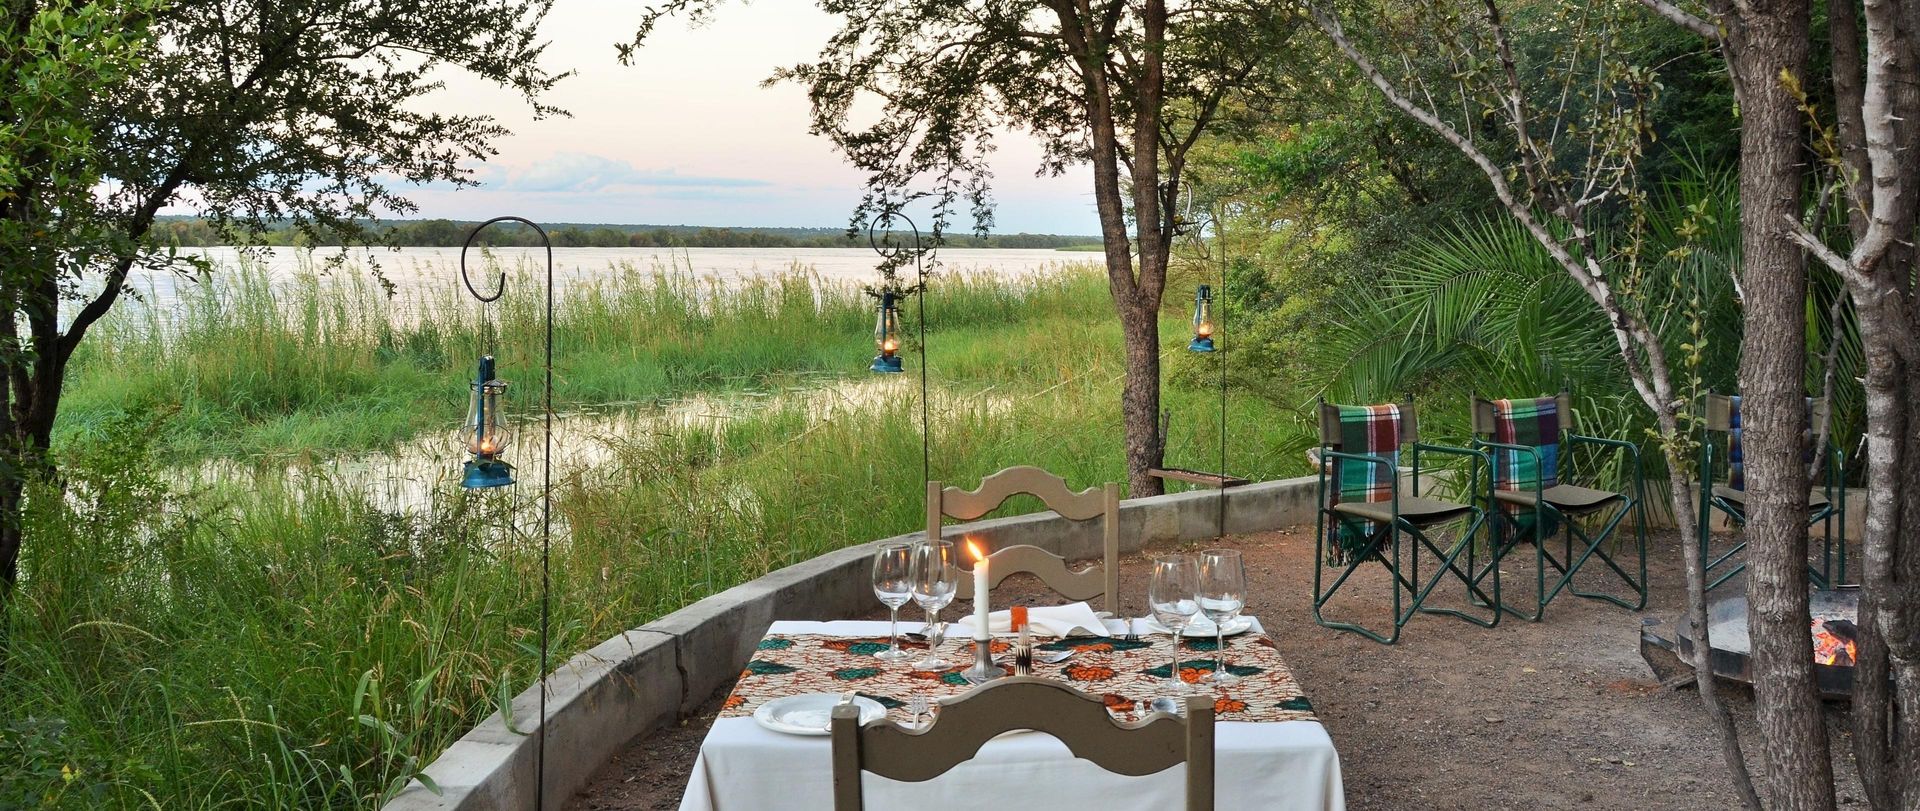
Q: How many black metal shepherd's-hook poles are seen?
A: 3